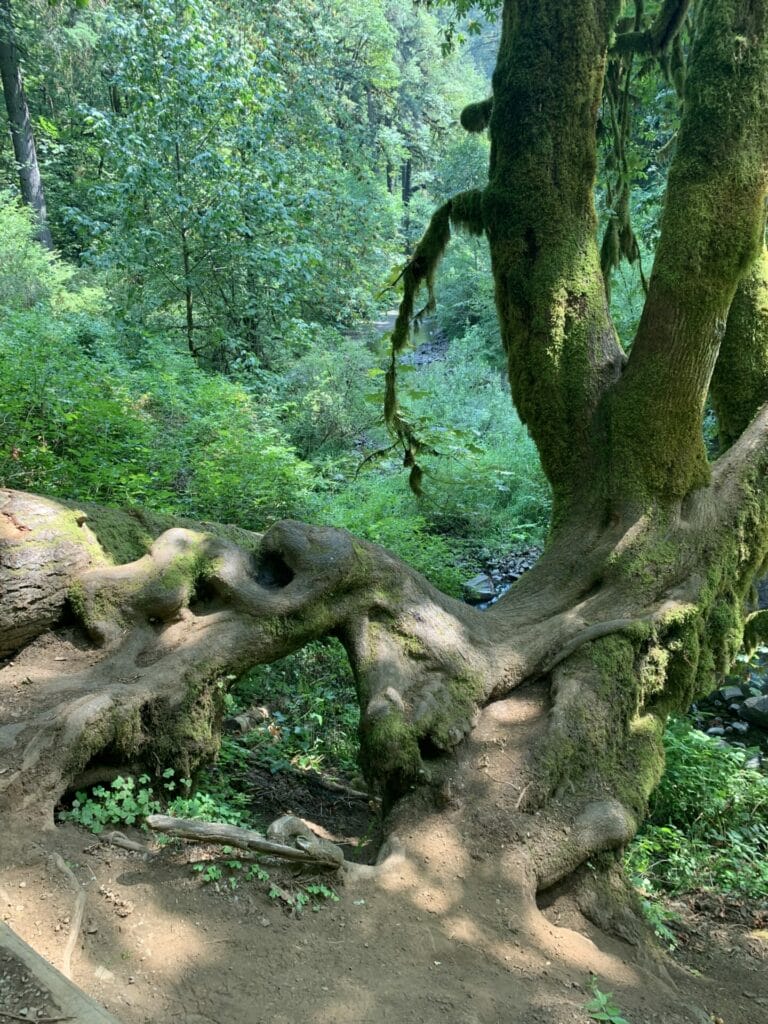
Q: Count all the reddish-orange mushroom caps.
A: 0